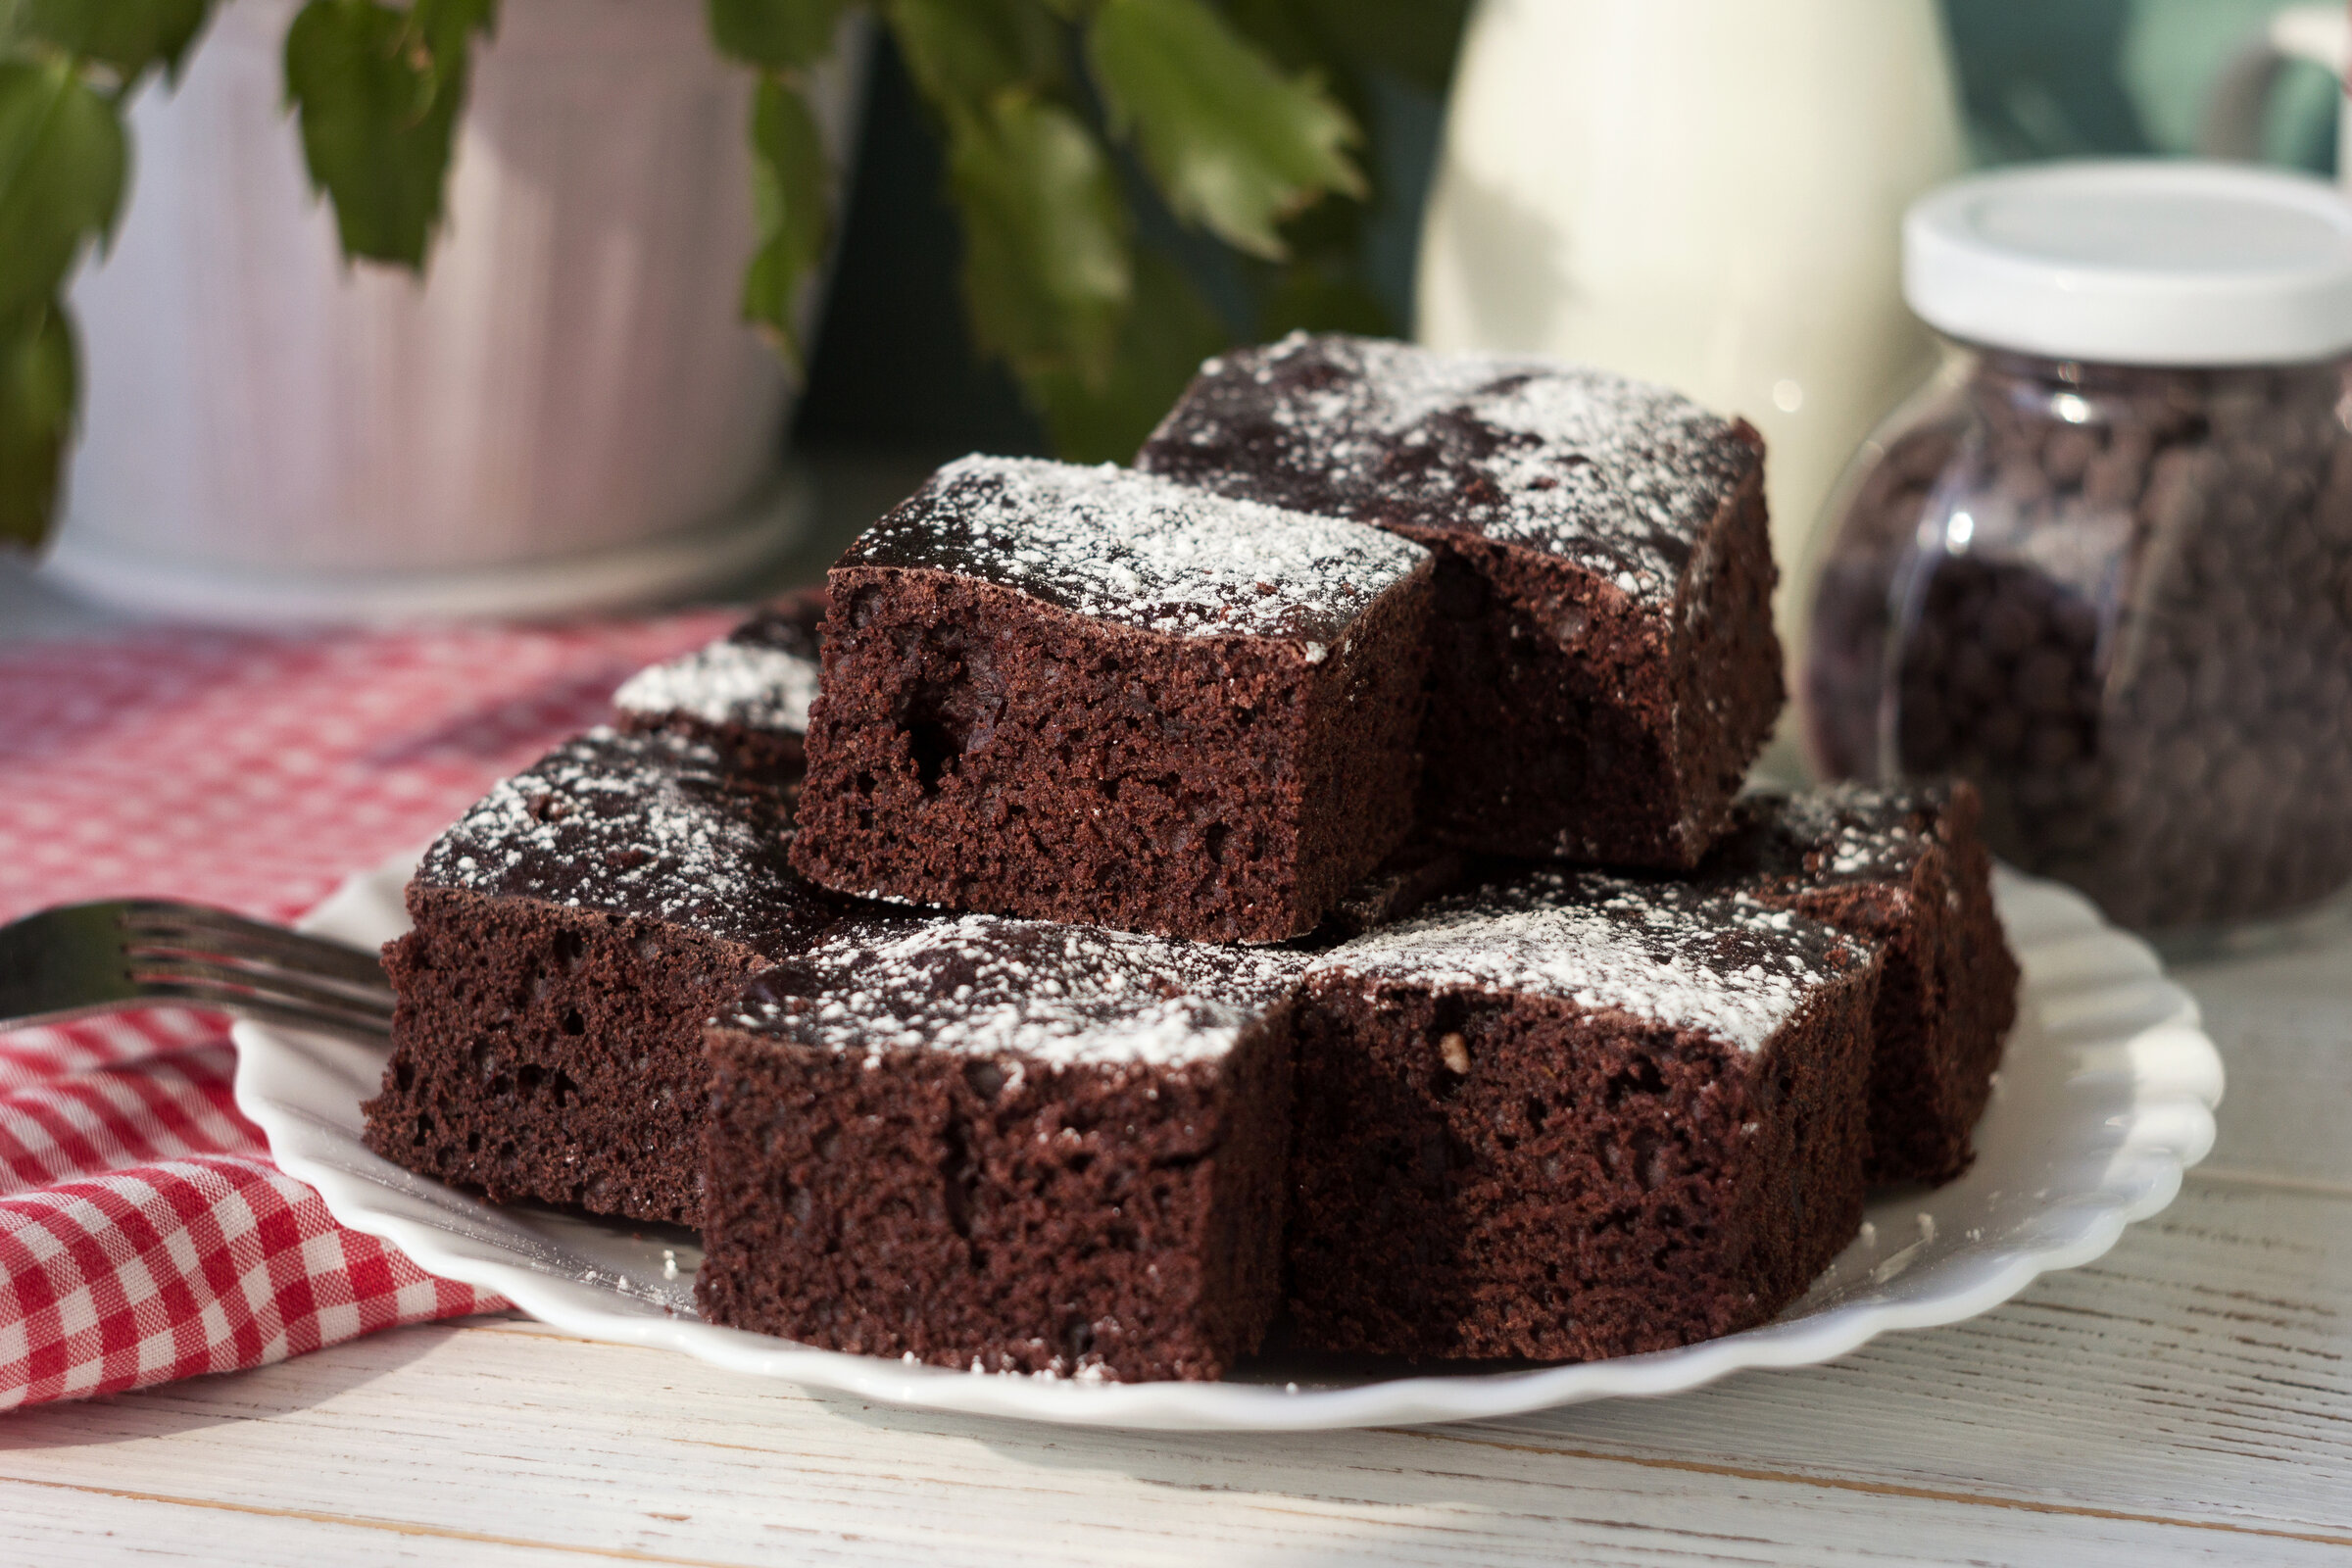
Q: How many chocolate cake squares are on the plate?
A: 7